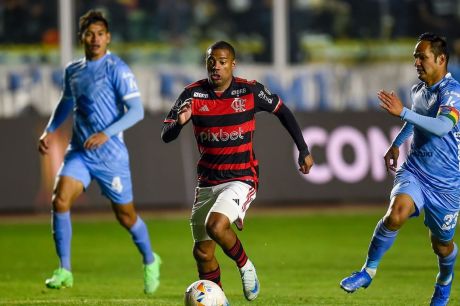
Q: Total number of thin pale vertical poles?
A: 2